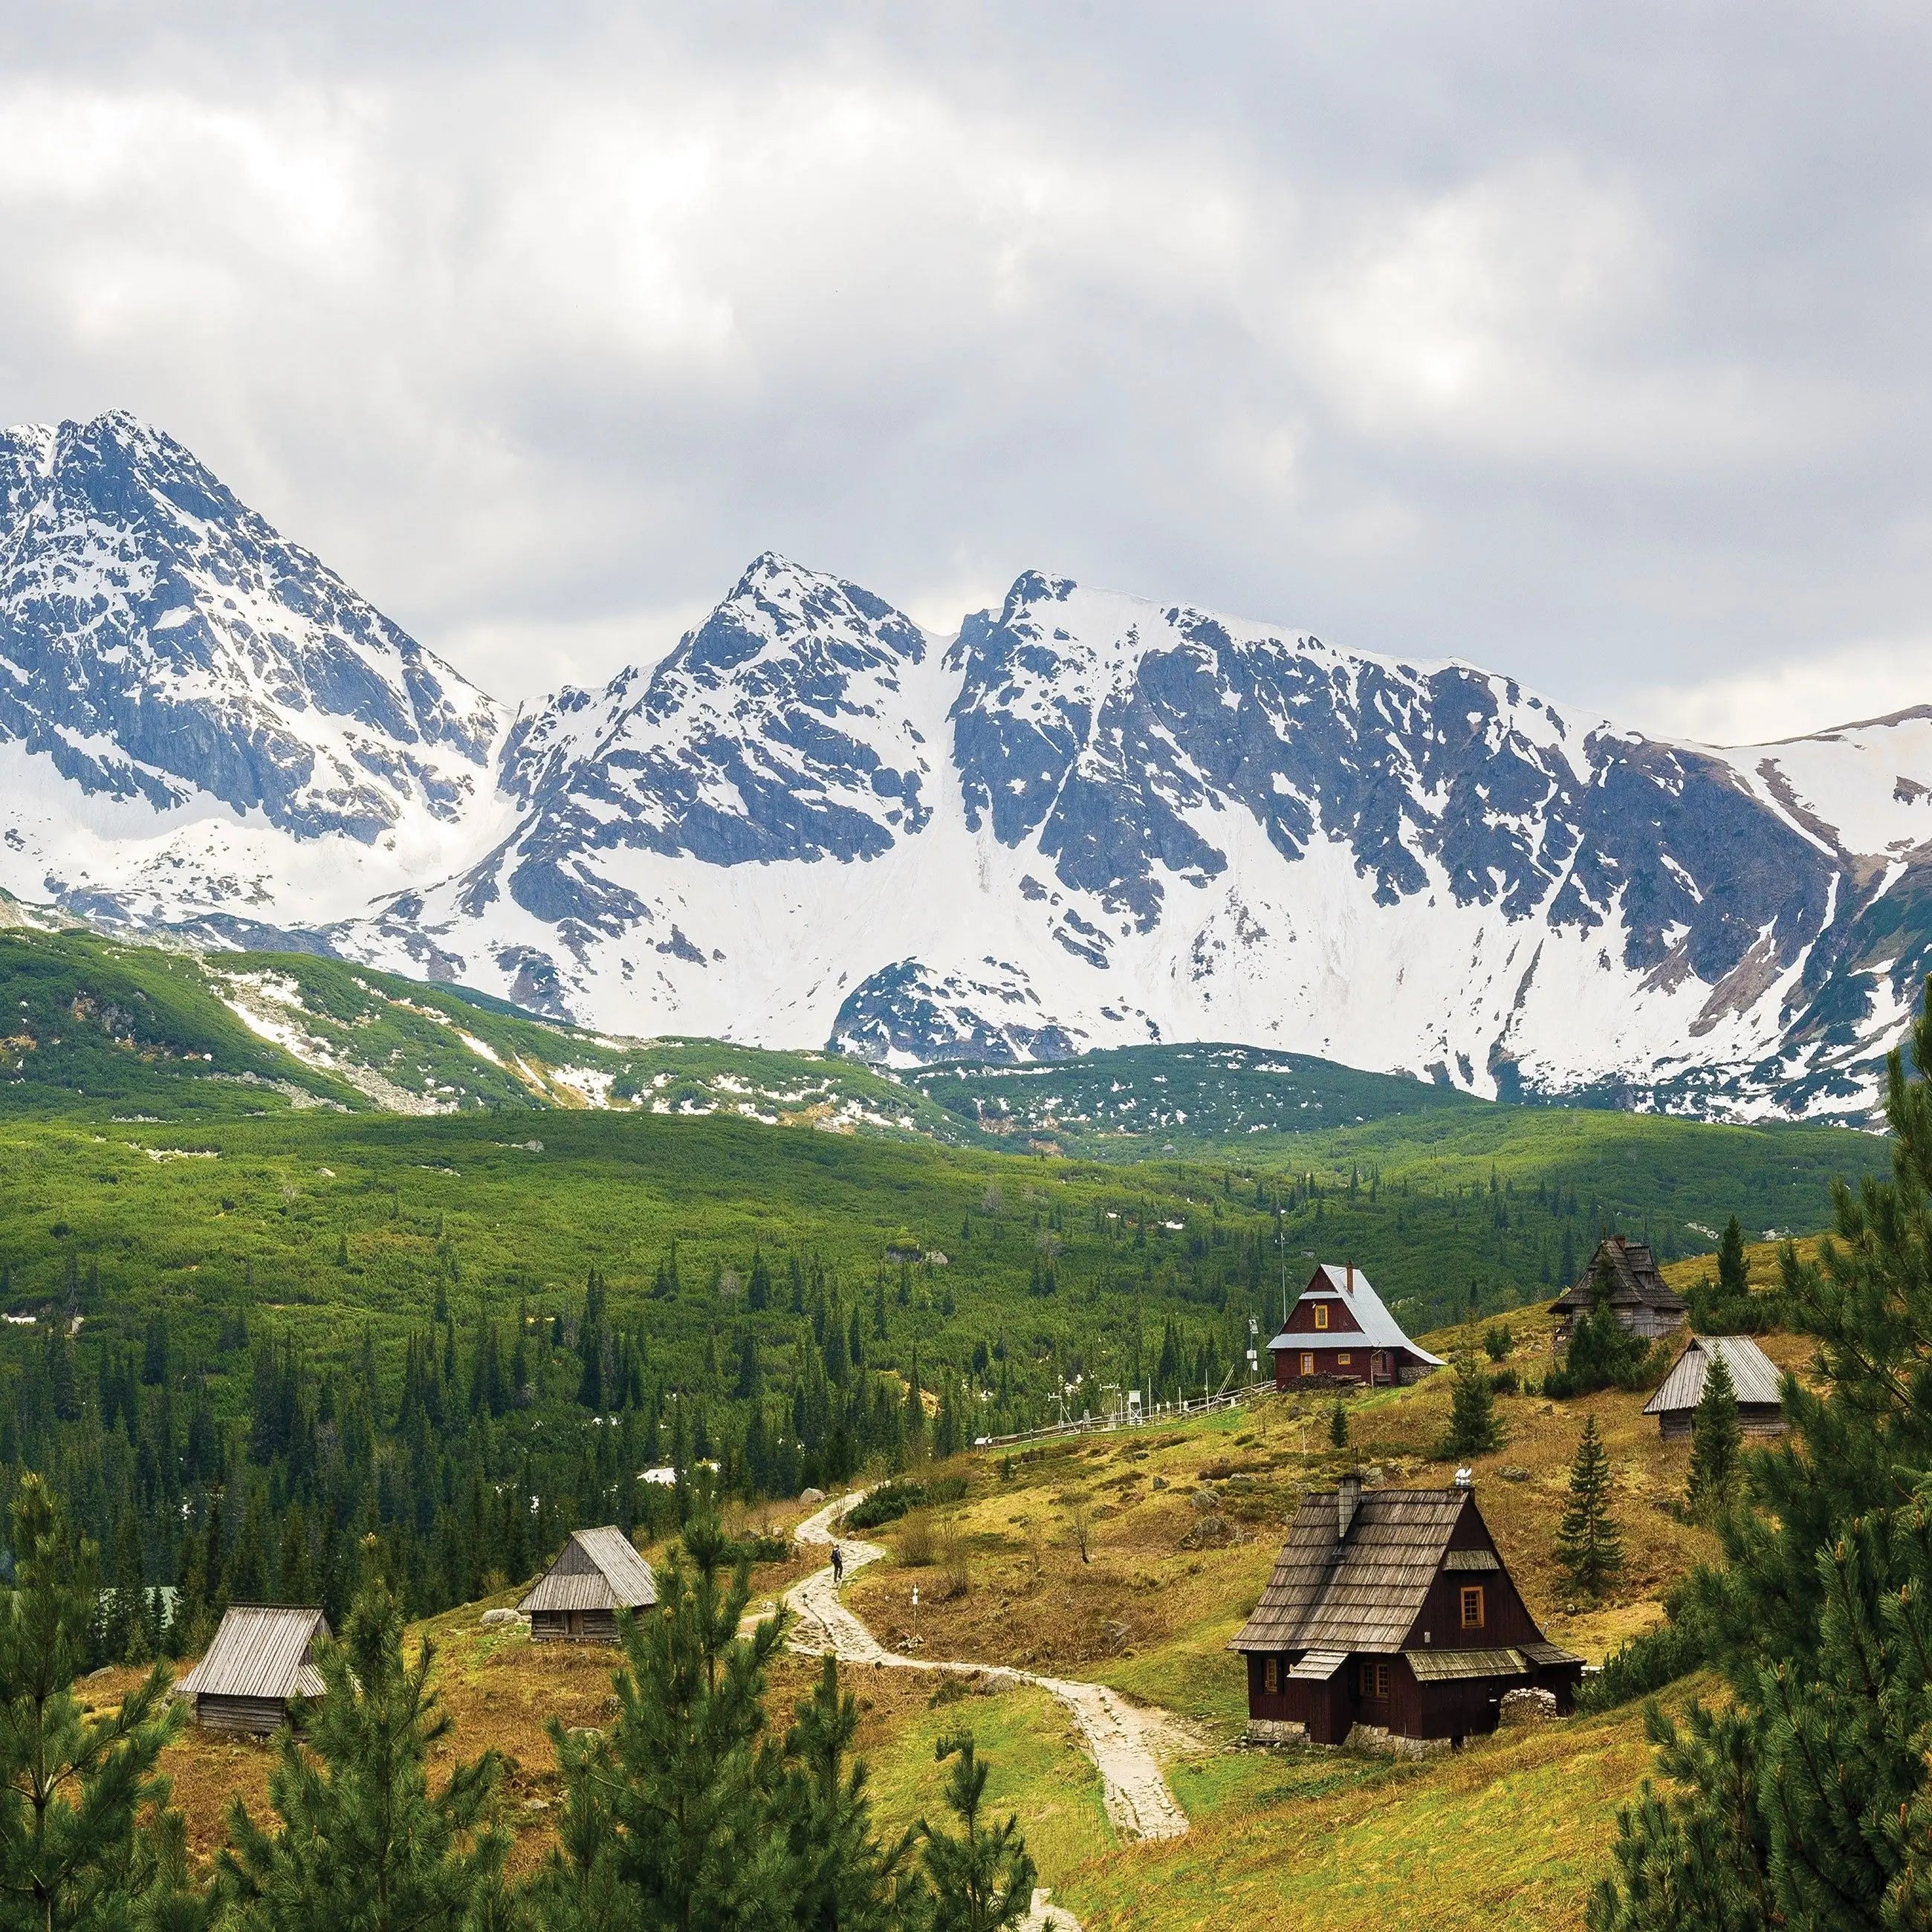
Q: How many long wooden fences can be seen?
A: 1